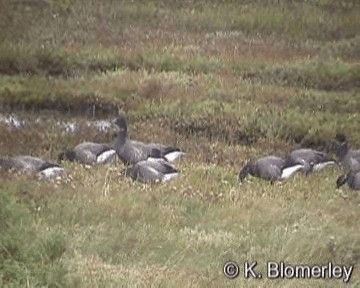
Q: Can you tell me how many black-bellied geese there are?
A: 8